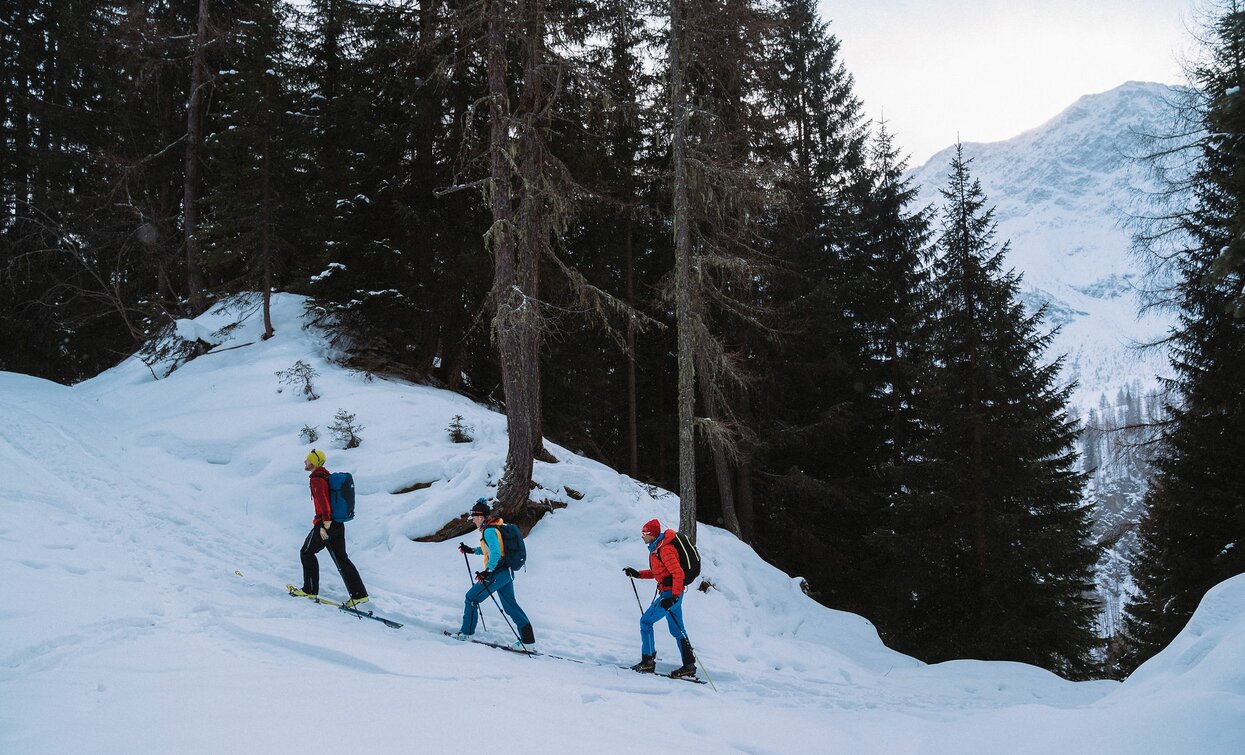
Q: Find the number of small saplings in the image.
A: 4